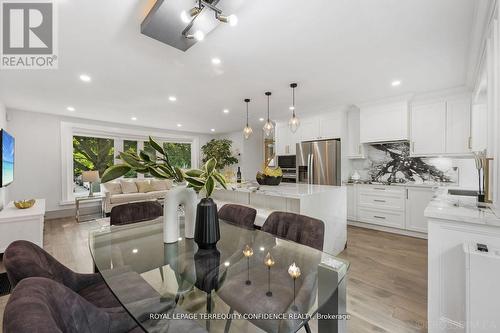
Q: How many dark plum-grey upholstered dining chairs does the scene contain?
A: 5